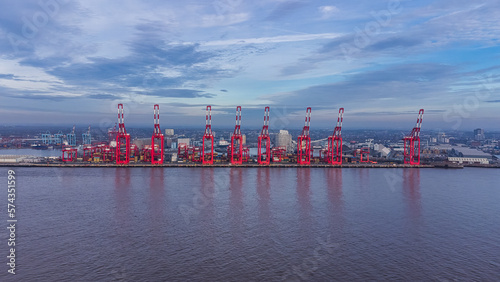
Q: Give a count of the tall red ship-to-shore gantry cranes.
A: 8